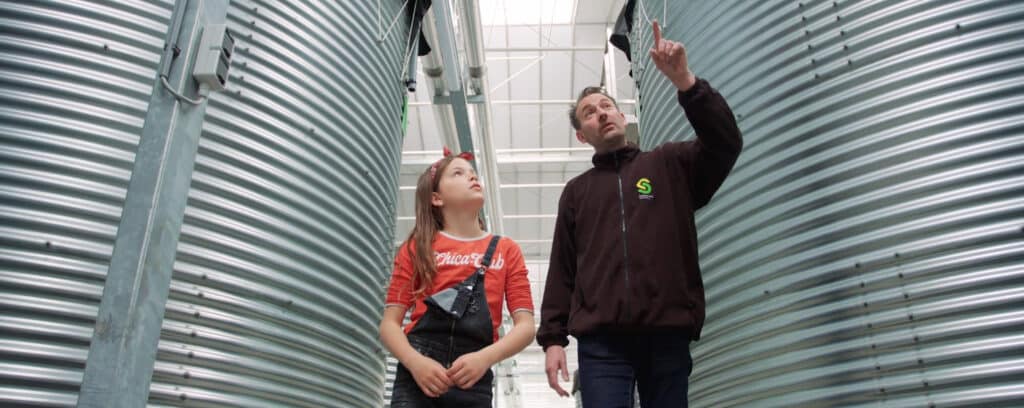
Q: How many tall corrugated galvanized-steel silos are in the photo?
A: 2